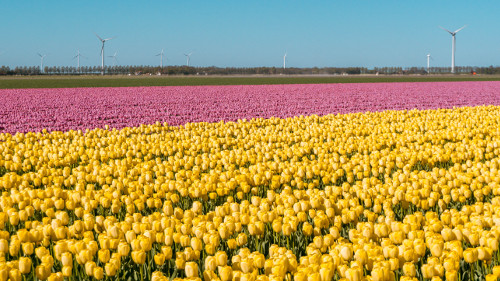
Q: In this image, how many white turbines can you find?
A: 9